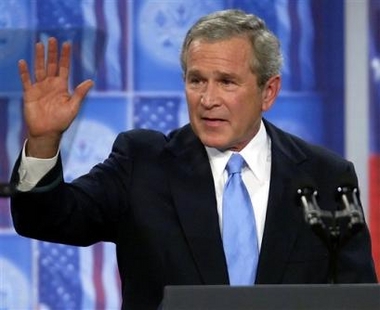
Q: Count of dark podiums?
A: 1